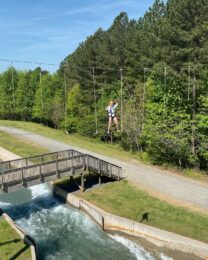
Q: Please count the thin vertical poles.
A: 8